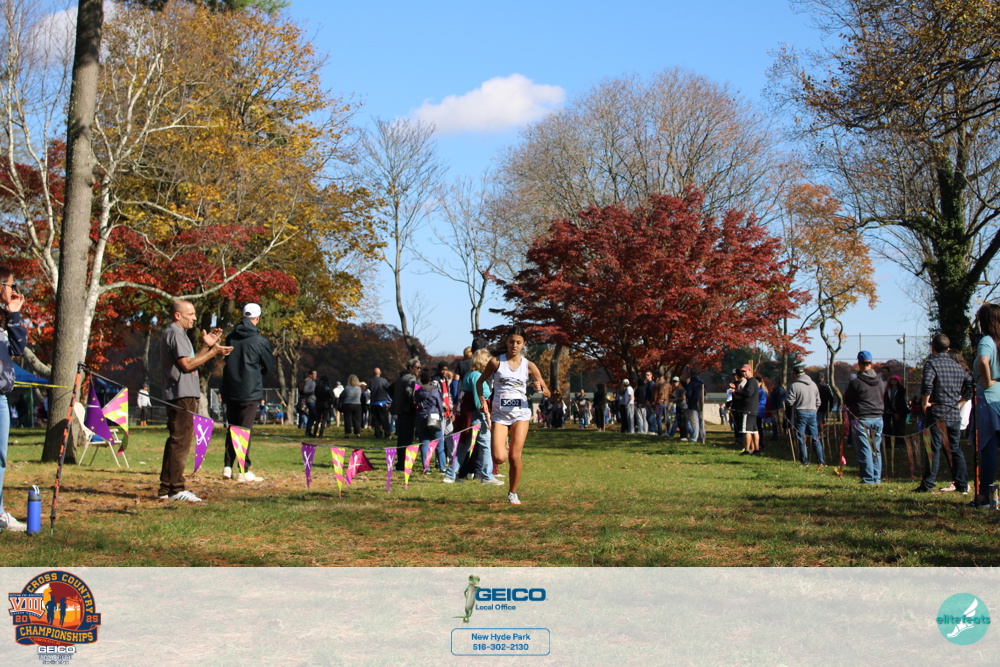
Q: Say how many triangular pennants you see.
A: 12